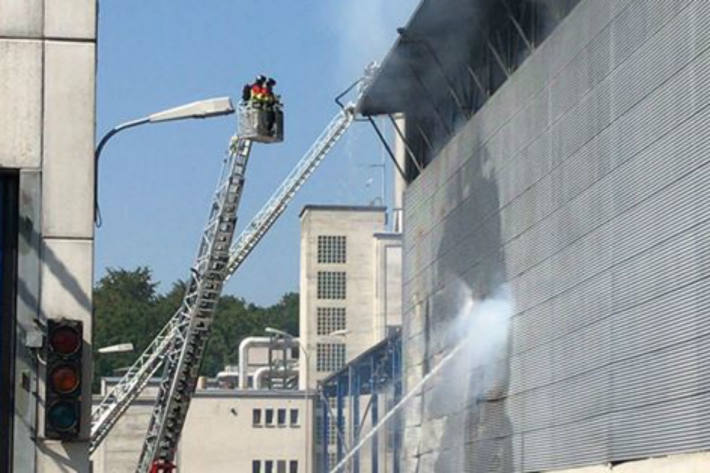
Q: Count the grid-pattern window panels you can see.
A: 4